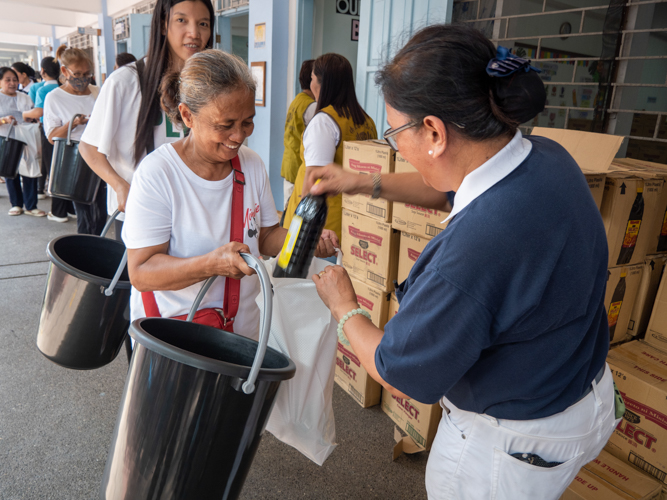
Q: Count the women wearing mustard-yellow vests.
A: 2